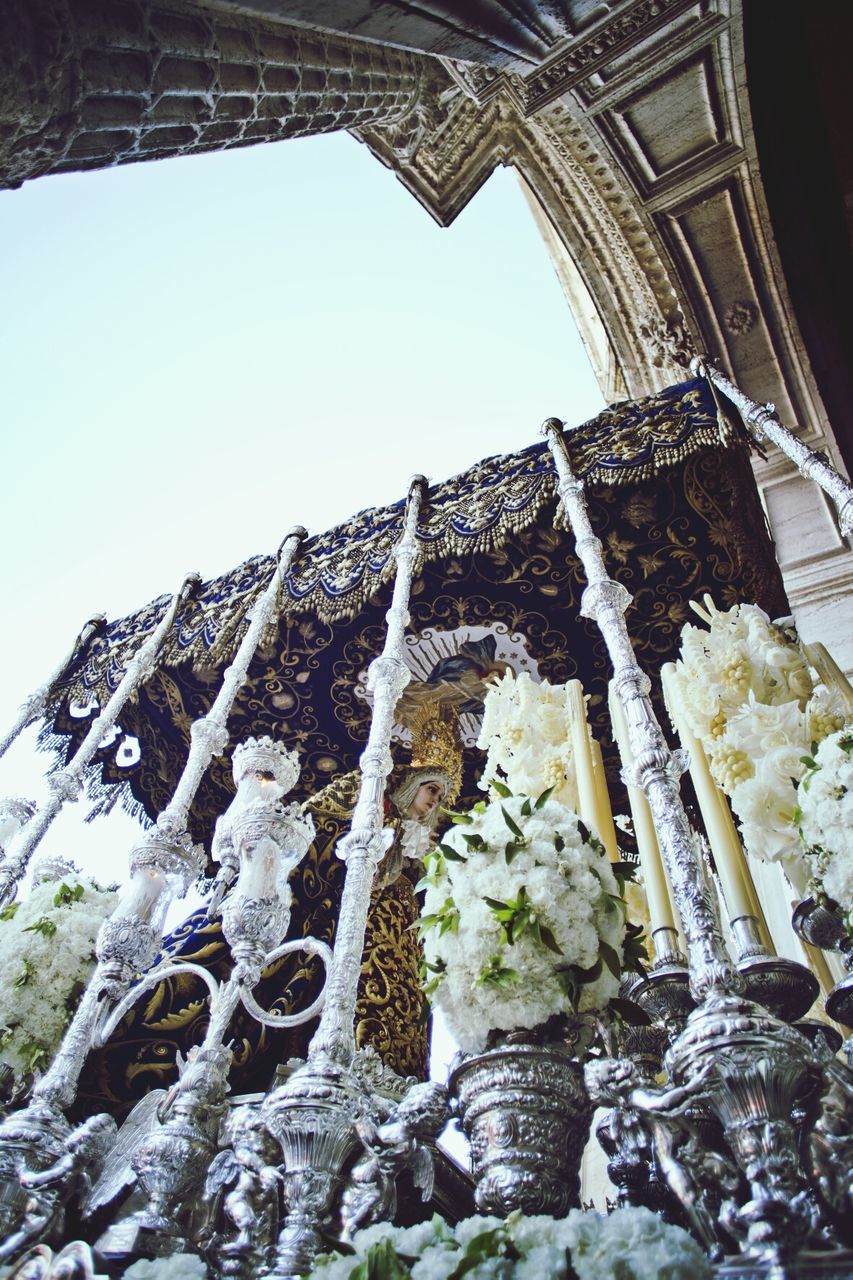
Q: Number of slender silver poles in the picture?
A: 6